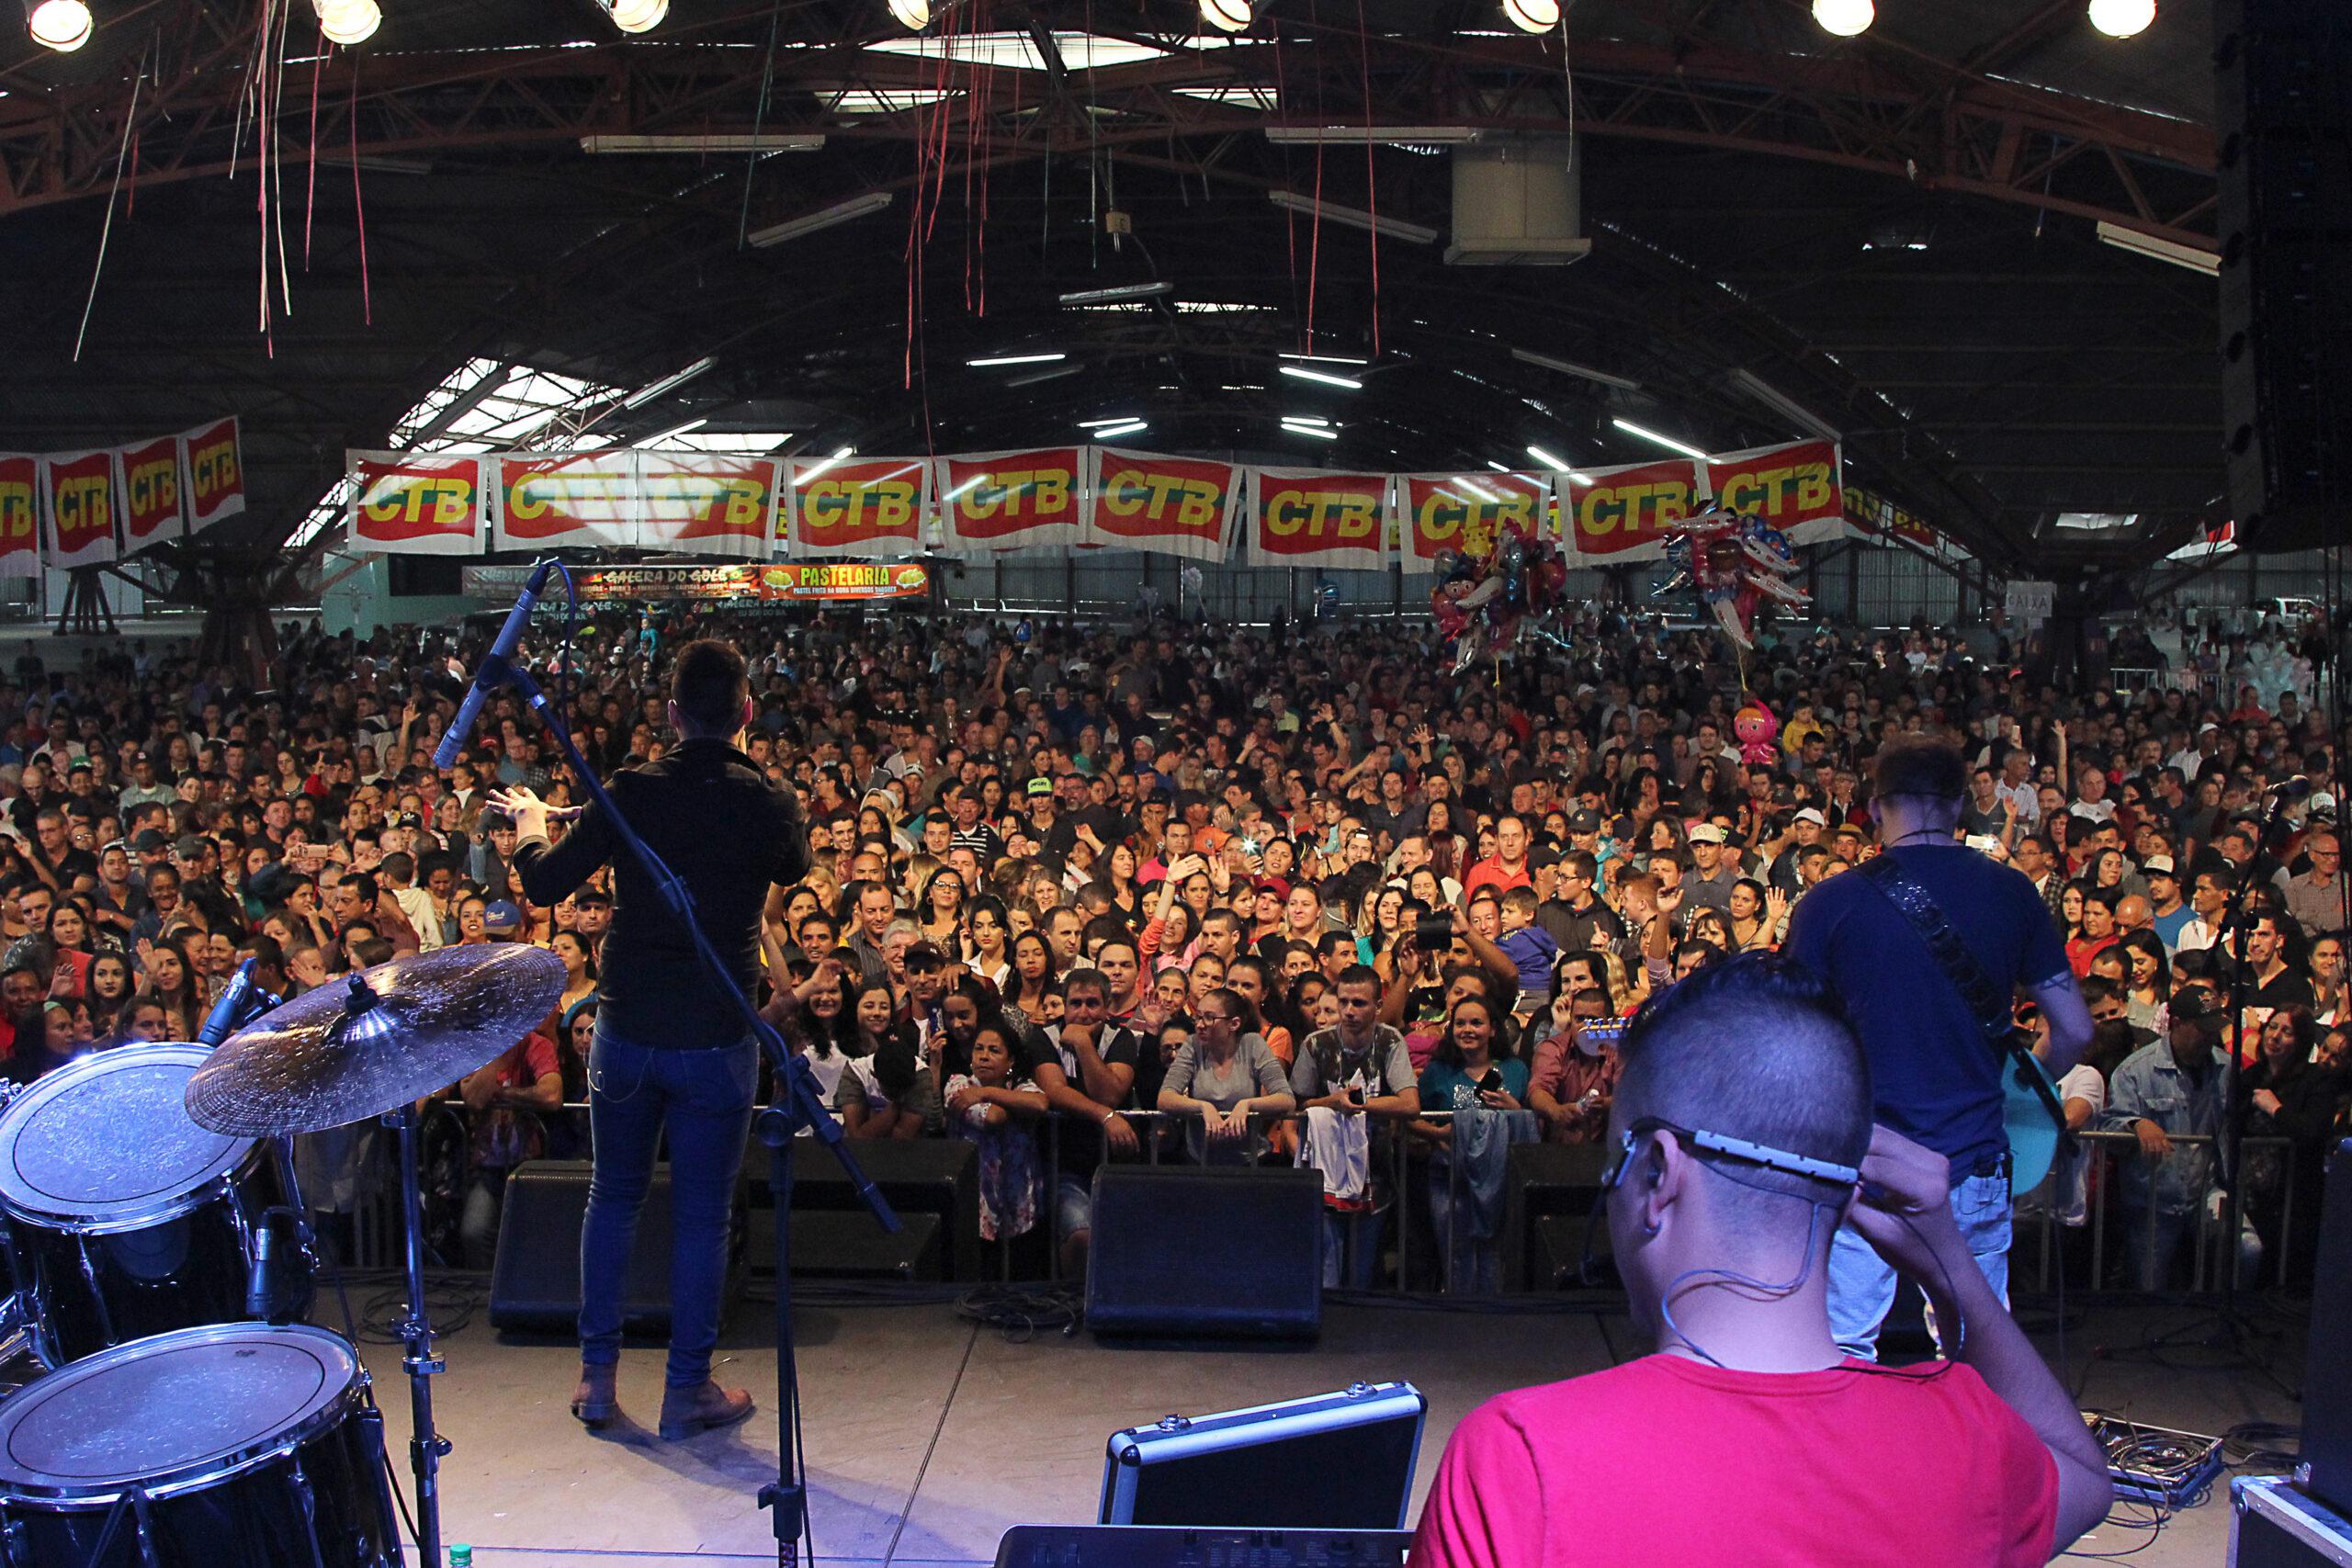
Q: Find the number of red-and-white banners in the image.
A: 14